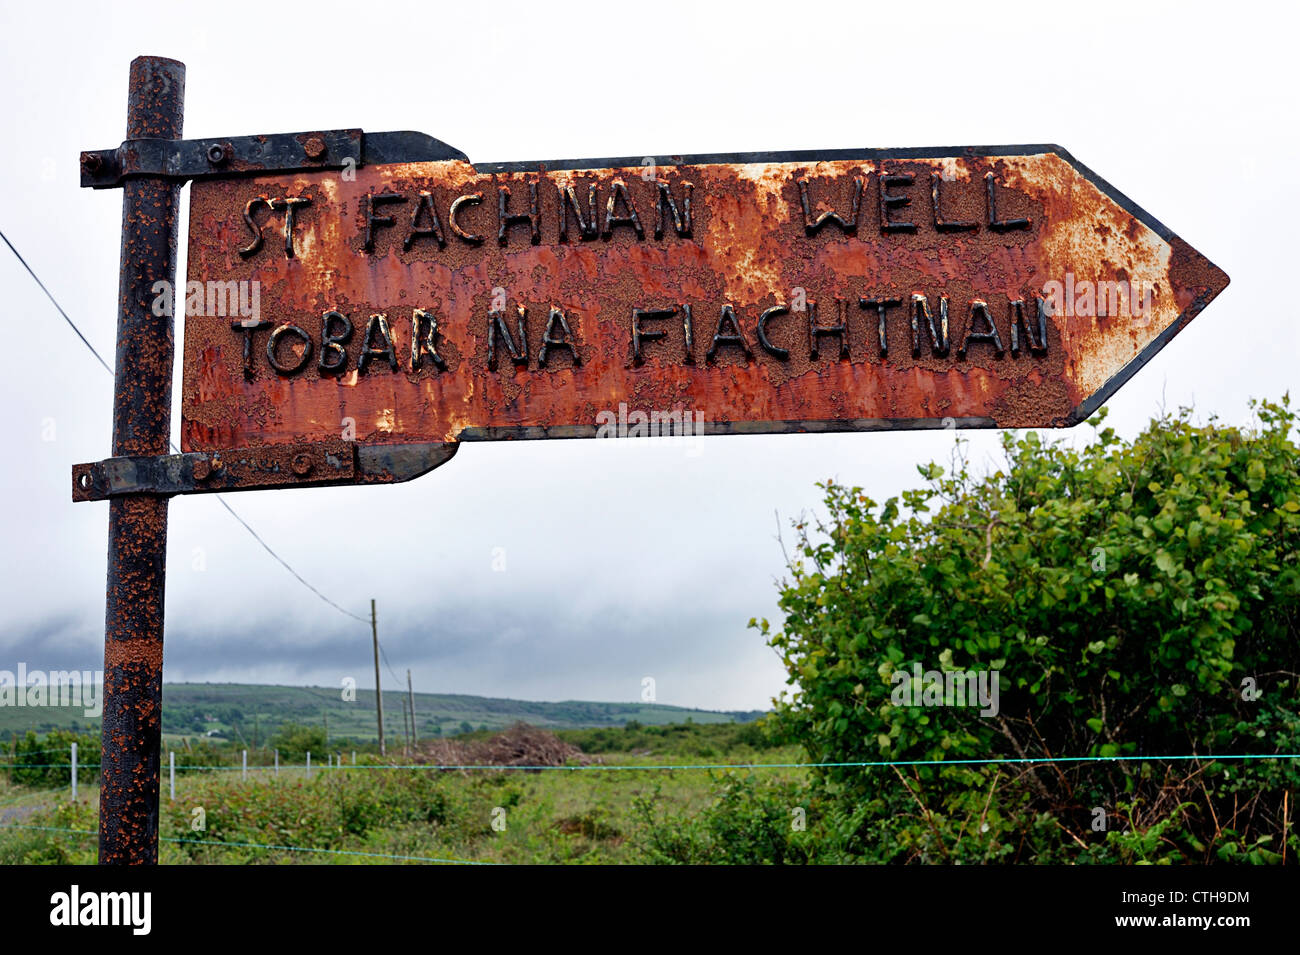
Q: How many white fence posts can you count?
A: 8